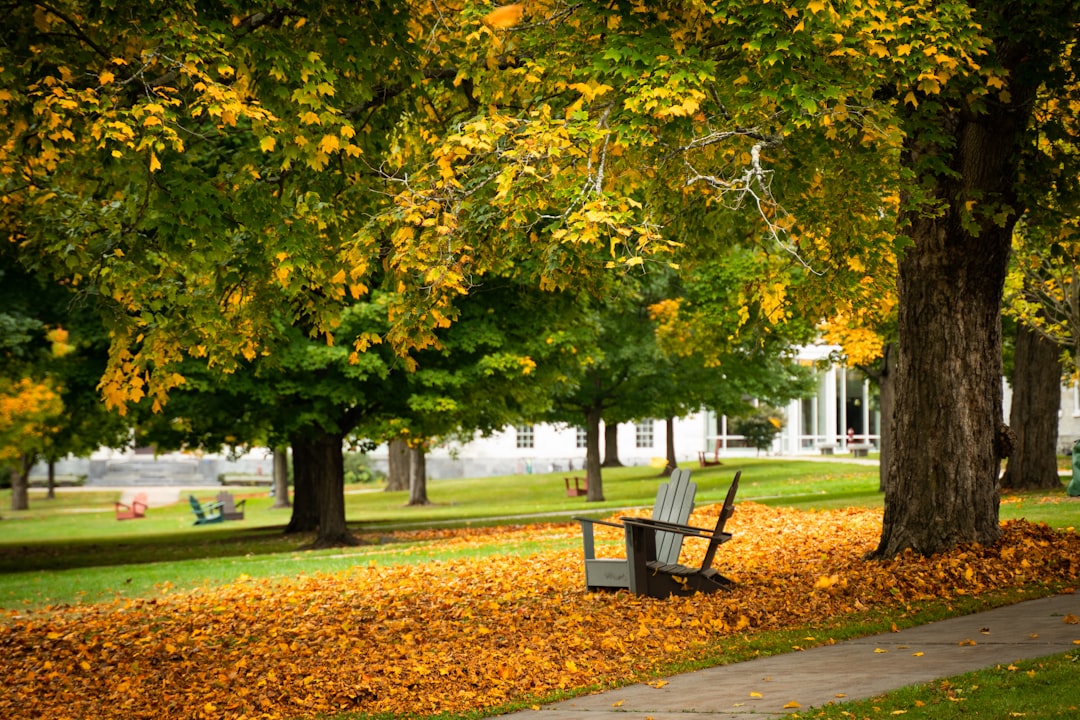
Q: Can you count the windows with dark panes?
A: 3